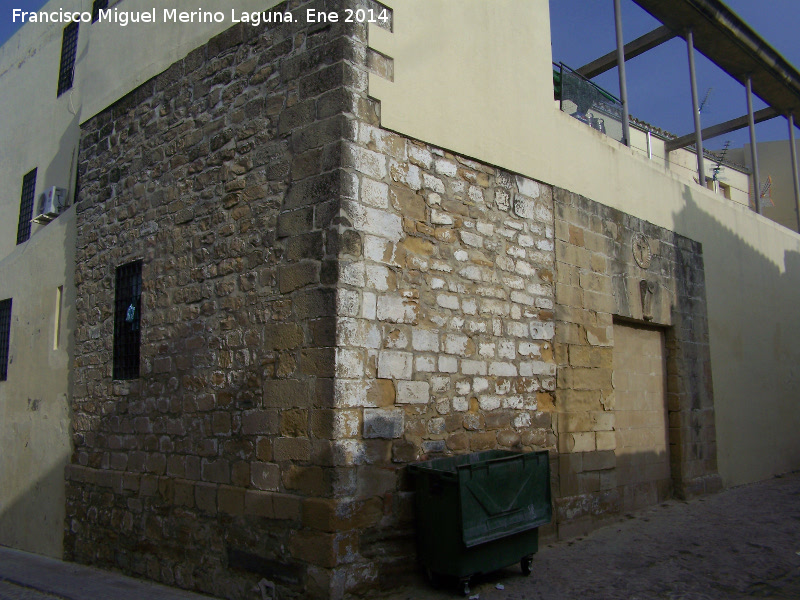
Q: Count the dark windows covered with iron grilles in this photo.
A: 5